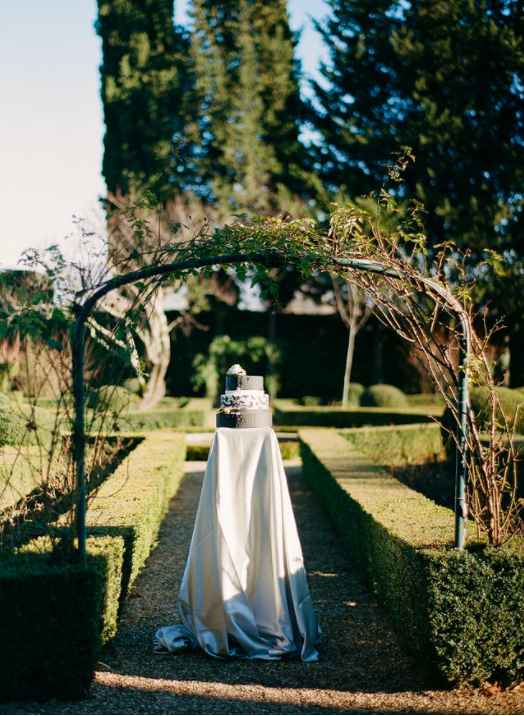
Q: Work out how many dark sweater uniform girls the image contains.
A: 0